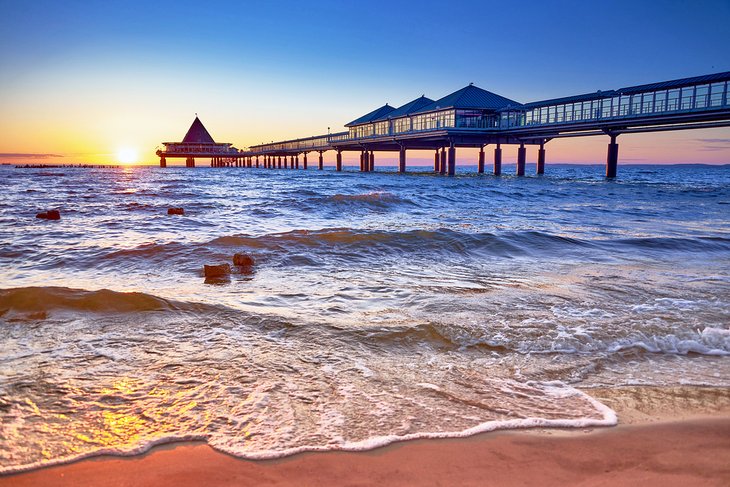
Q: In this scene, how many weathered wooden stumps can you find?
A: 4